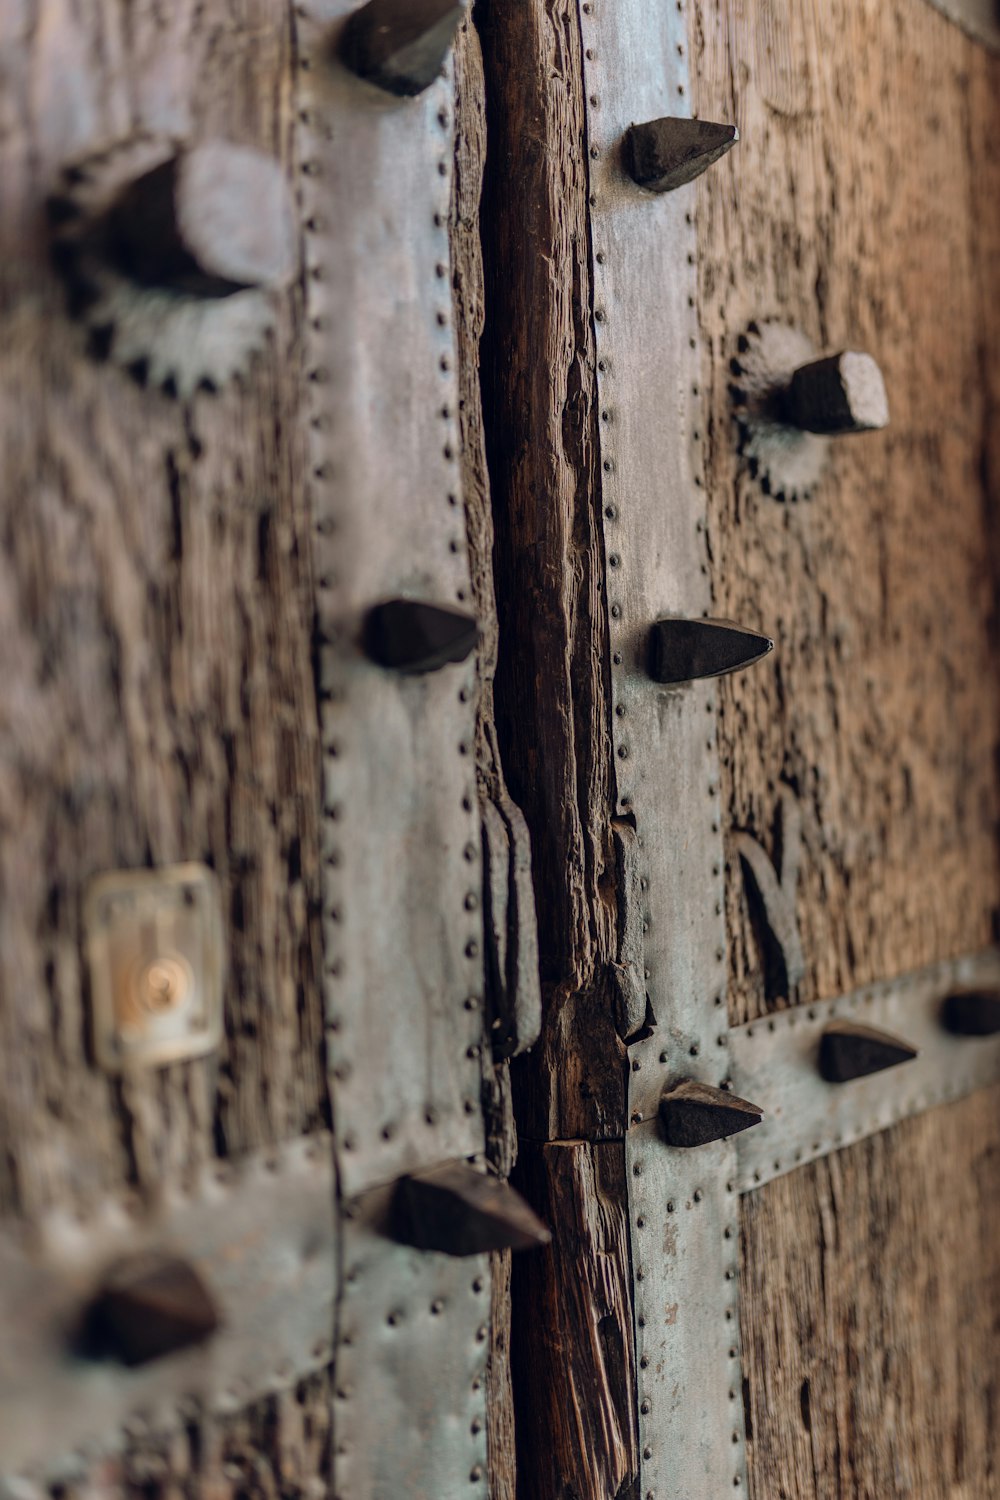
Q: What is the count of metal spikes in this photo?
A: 9